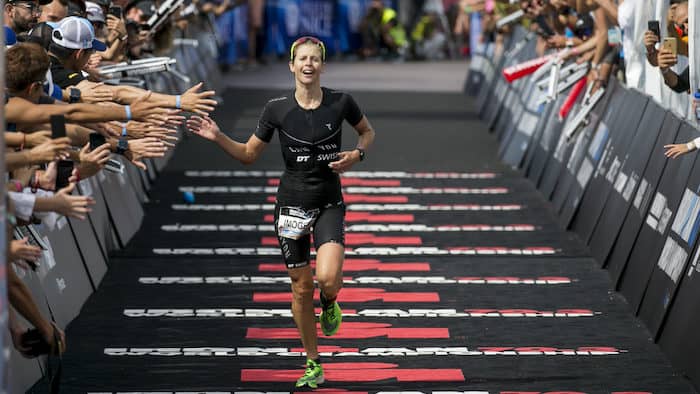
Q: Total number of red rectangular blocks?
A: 8